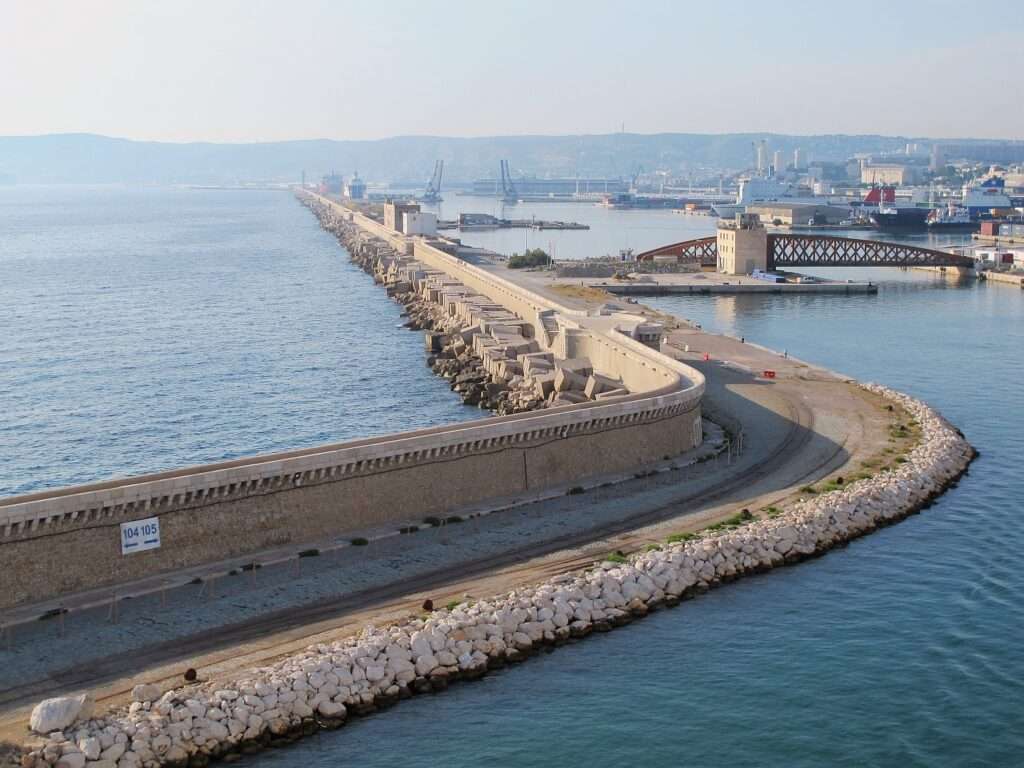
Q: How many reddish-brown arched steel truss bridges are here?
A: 1